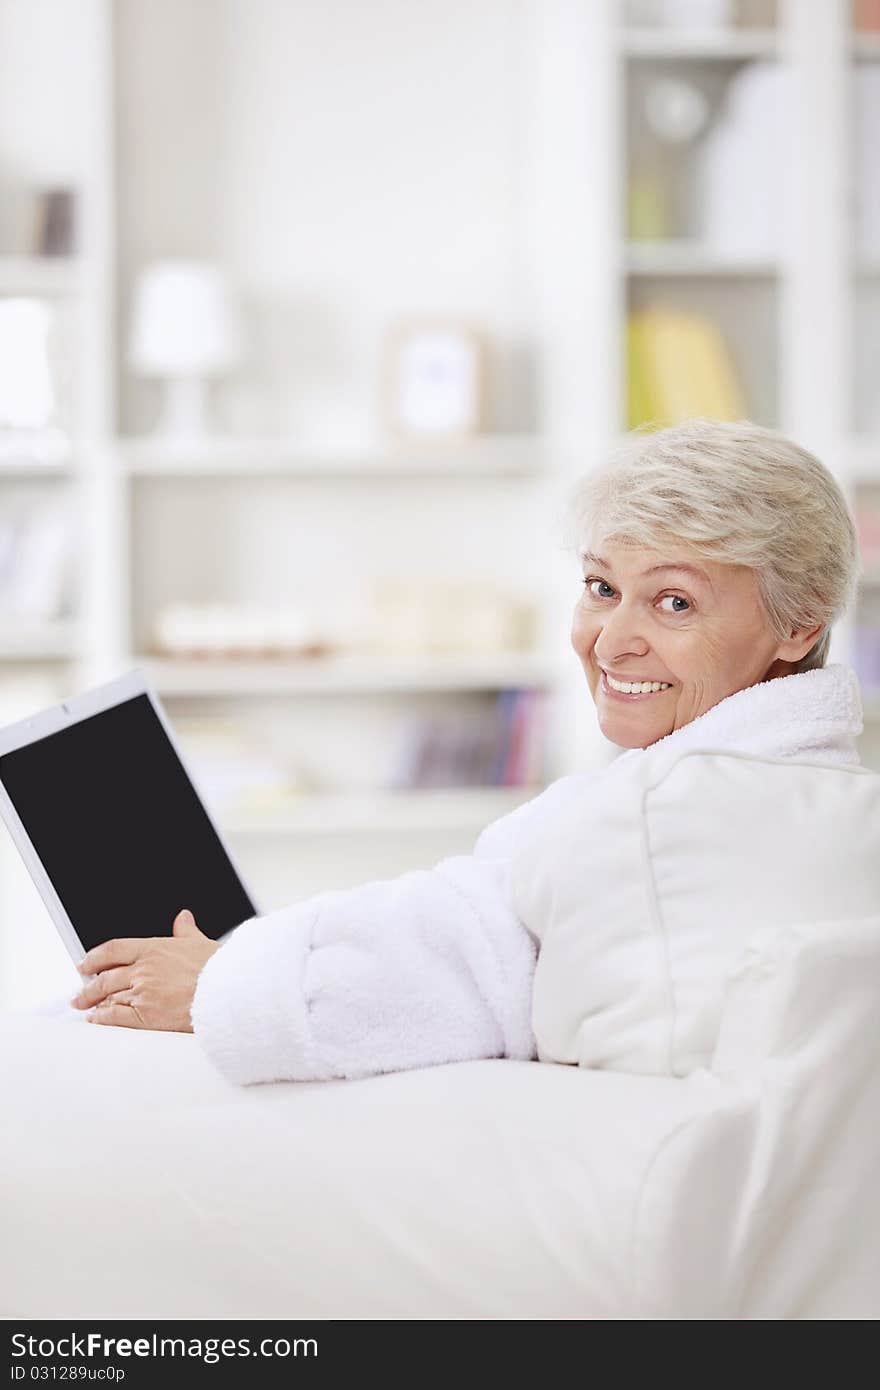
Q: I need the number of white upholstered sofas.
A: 1